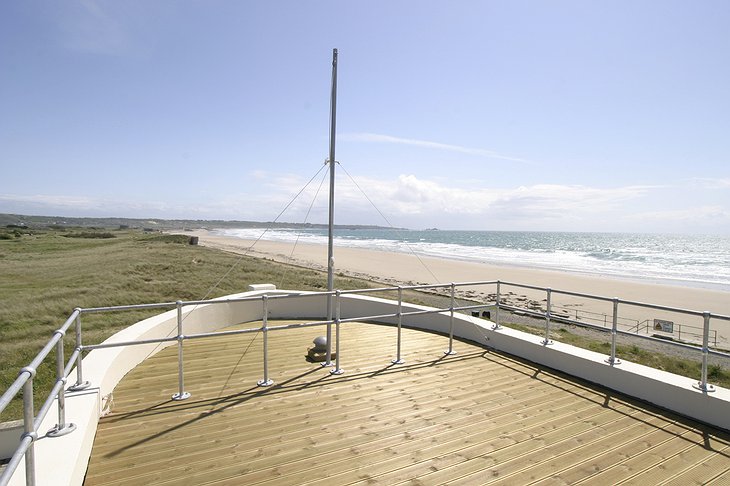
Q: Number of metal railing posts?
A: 12